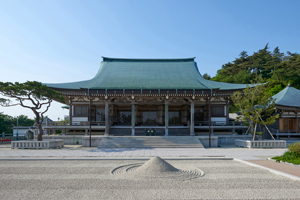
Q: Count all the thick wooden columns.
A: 4